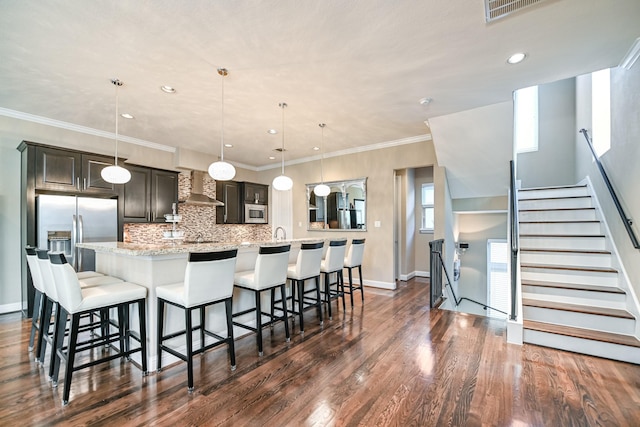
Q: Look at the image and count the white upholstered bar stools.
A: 8